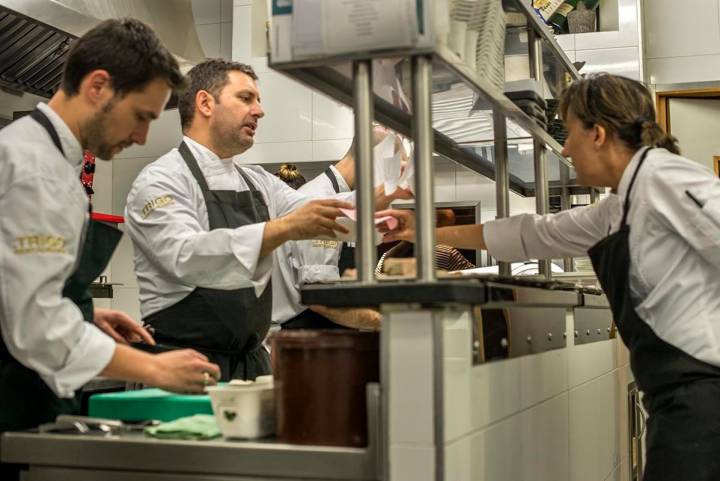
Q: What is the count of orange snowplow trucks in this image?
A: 0